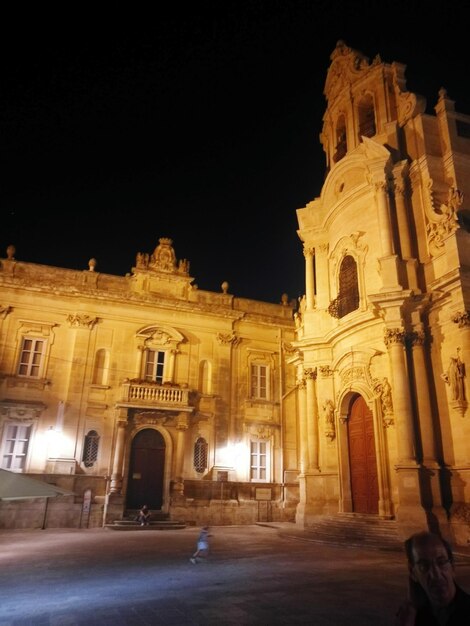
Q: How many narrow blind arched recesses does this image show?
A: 2